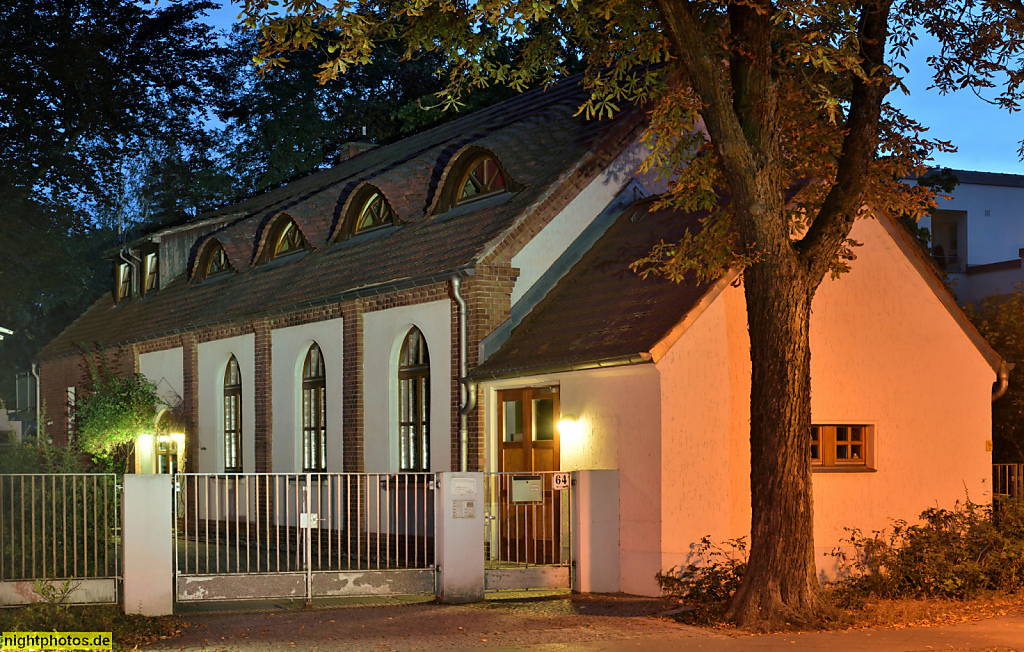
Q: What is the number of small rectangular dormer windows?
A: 2